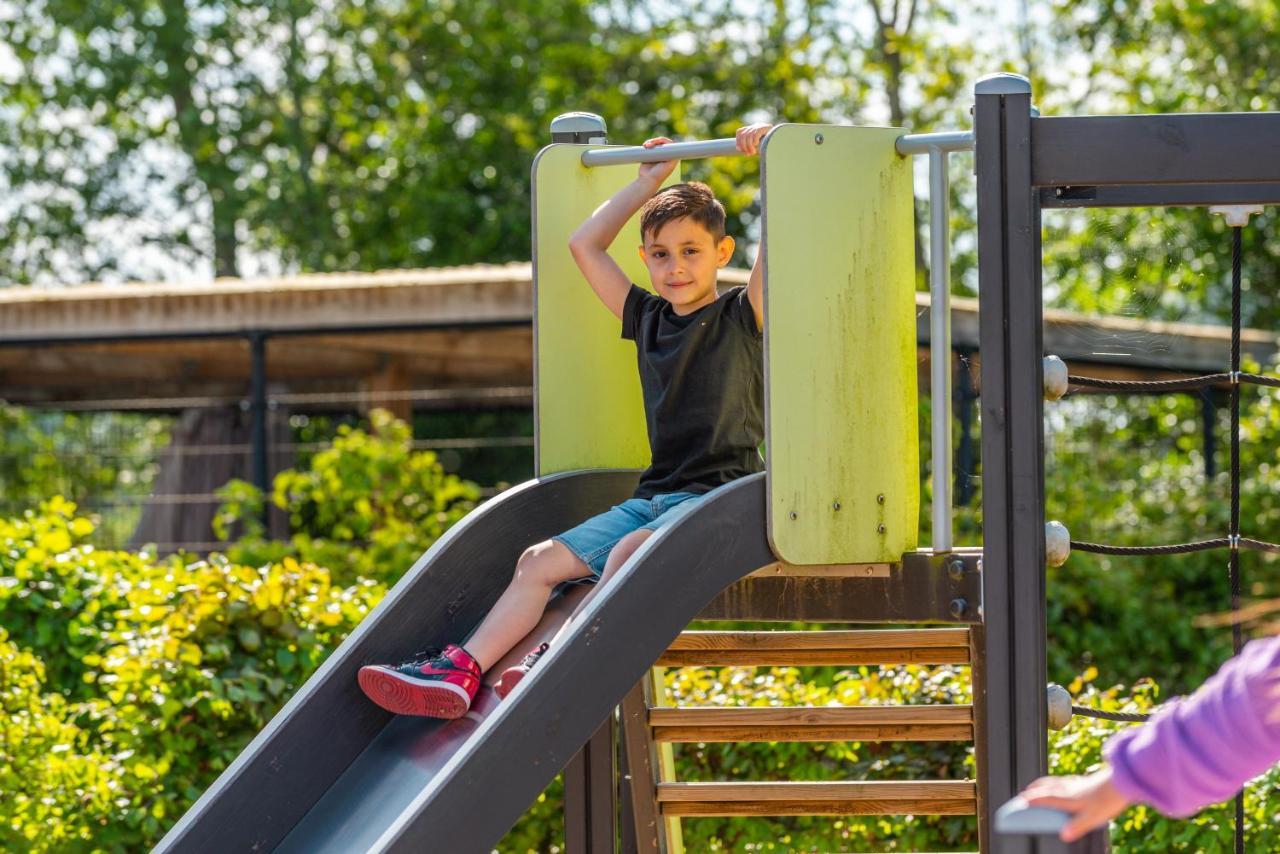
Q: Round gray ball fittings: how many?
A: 3